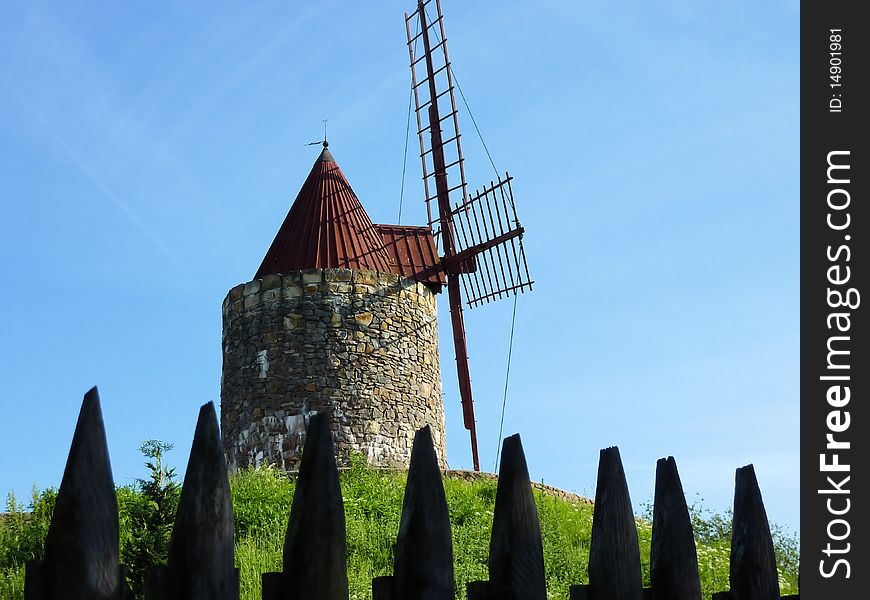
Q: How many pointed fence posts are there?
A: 8